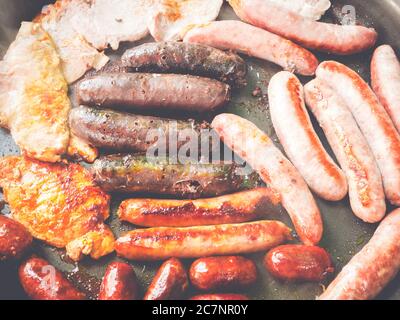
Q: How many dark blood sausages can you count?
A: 4